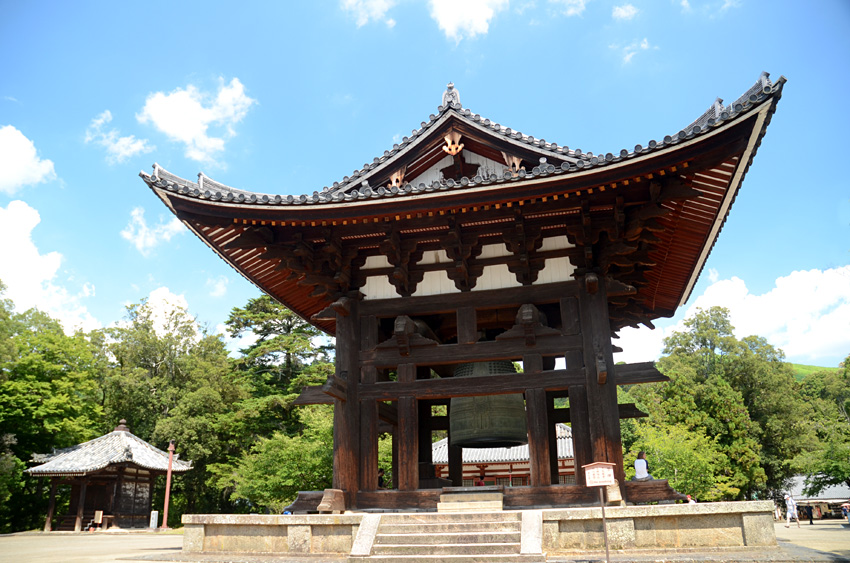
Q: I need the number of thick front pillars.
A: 2